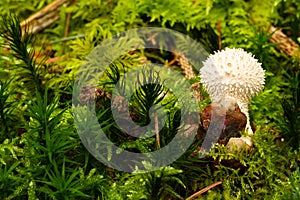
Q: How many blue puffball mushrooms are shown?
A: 0